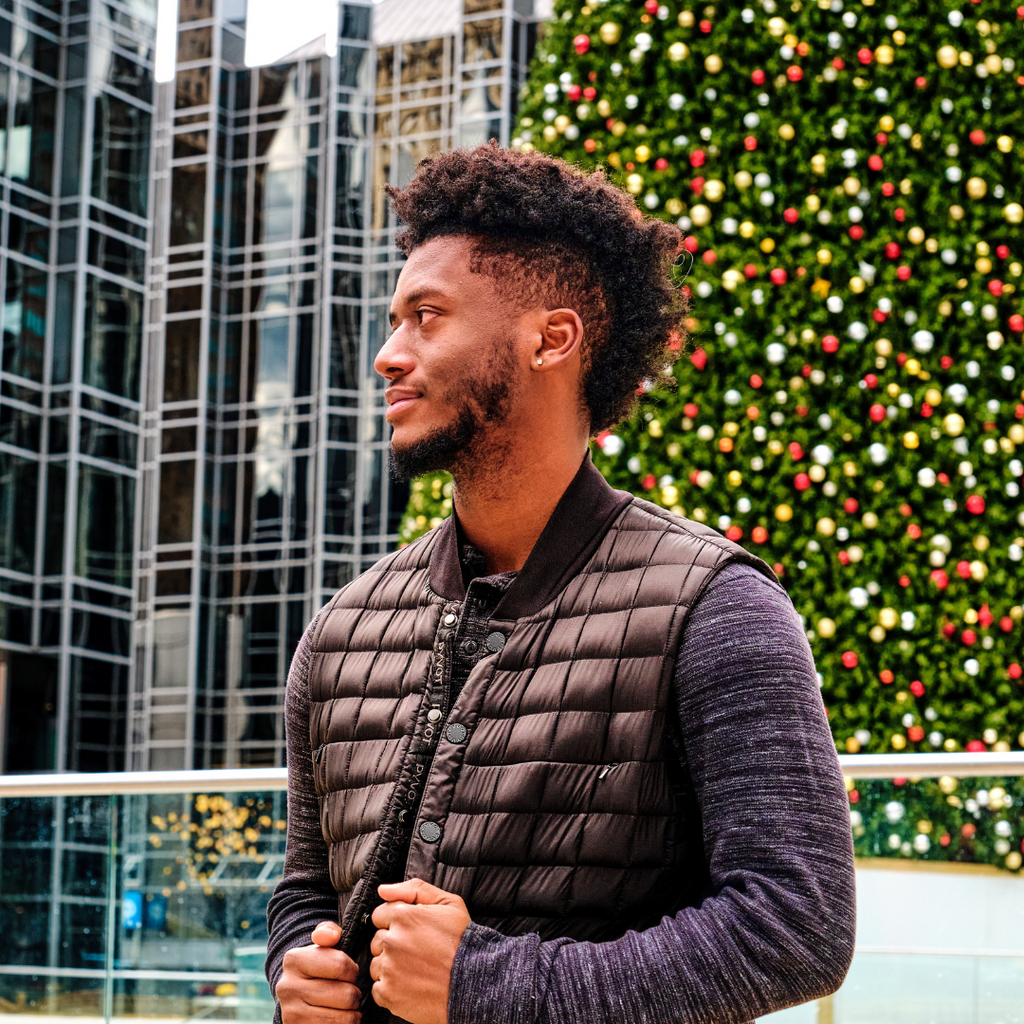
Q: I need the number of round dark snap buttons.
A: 3